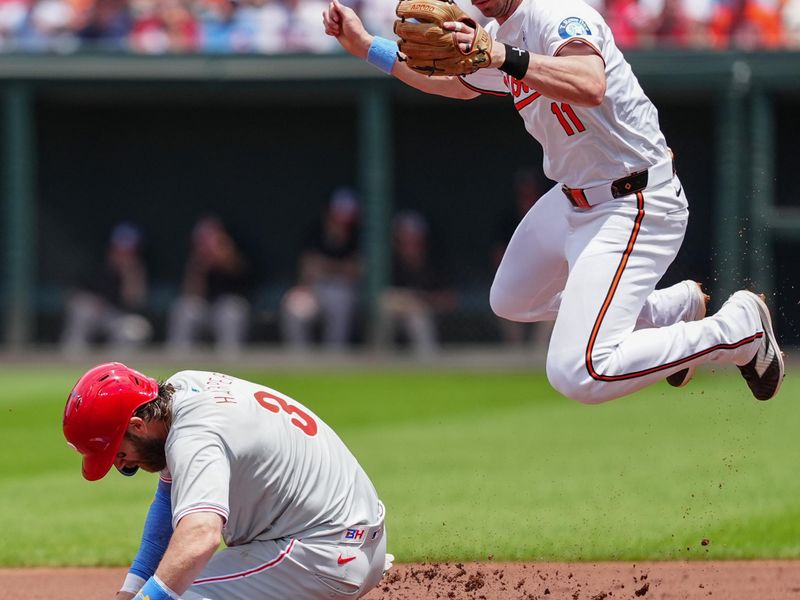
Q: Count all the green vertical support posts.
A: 4